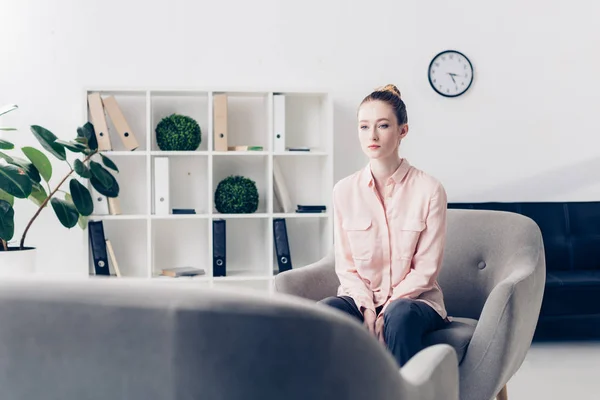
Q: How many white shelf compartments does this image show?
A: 12